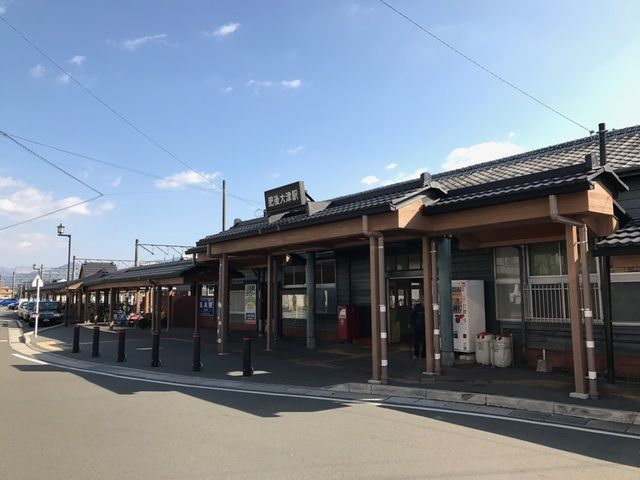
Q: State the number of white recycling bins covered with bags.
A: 2